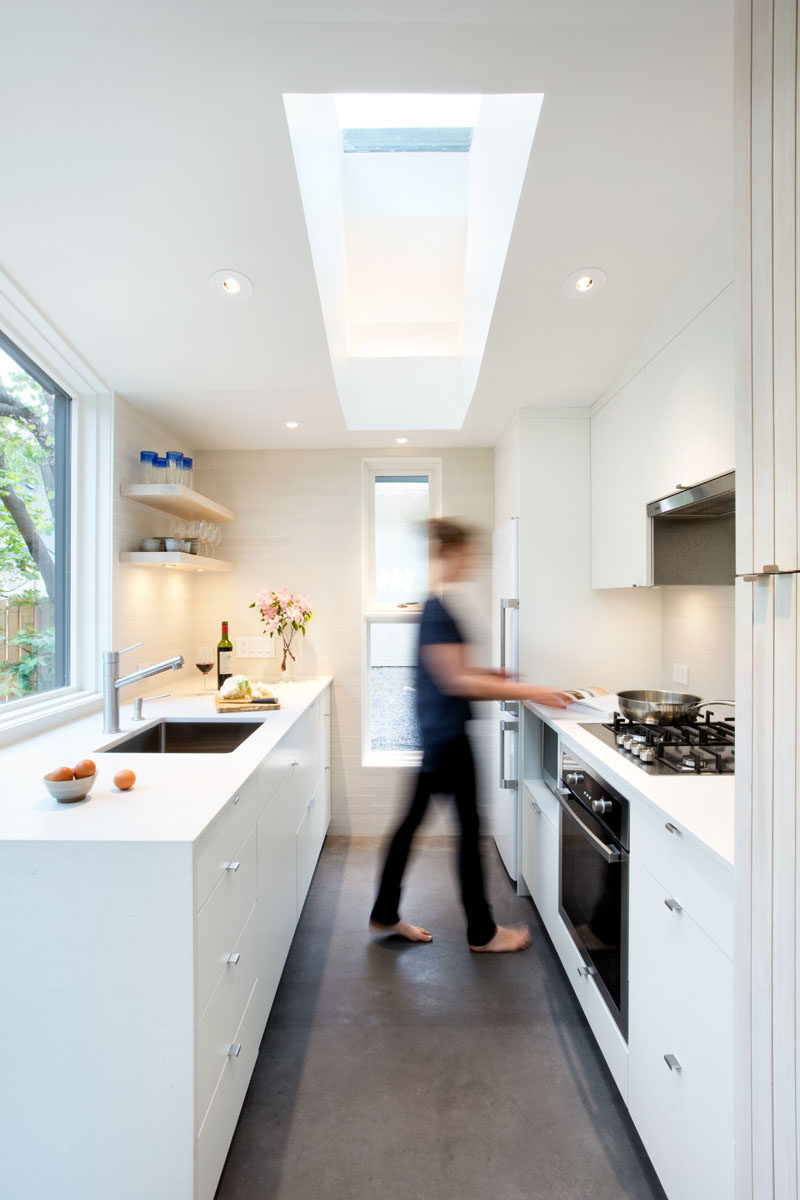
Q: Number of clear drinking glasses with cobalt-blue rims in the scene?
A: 4